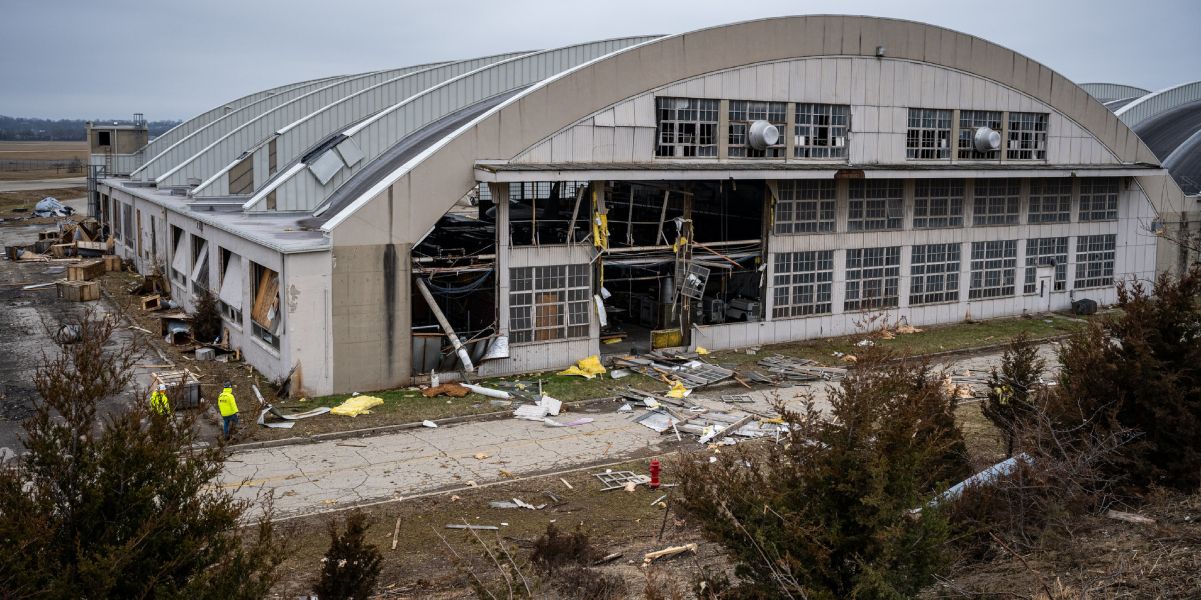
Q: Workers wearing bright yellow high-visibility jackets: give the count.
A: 2